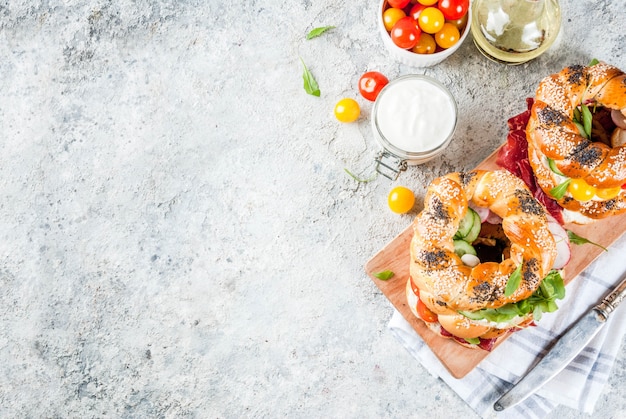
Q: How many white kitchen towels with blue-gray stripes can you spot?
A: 1